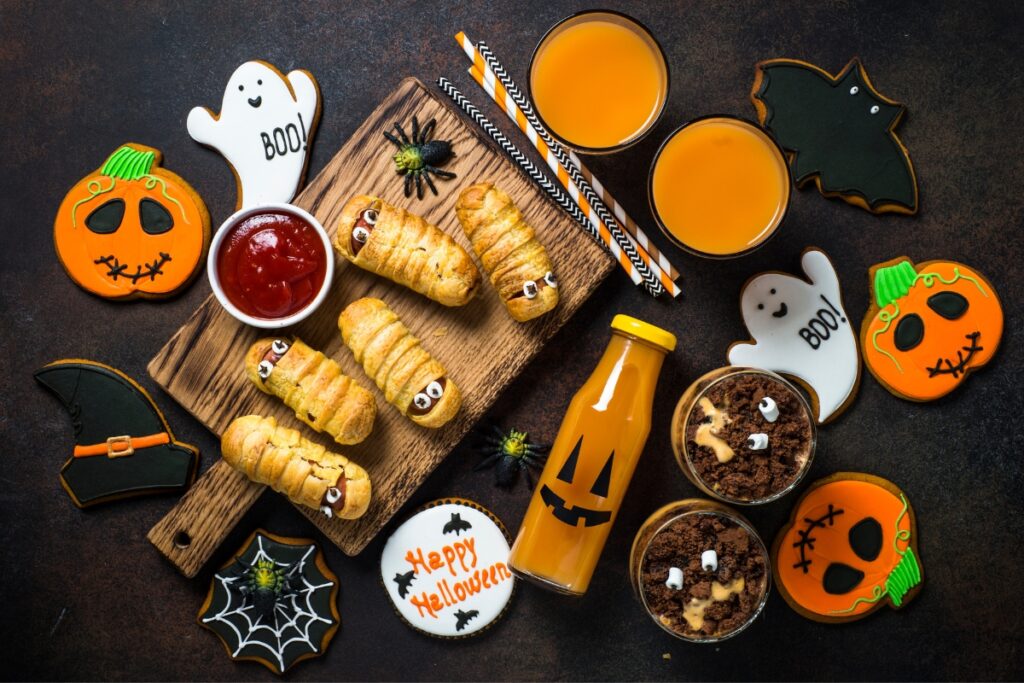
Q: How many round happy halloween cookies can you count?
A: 1